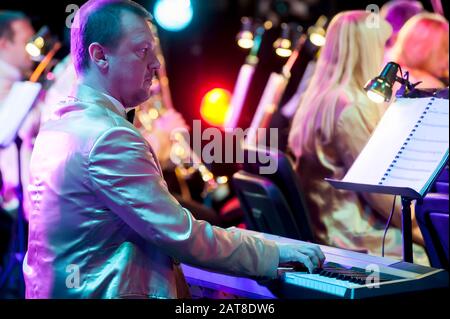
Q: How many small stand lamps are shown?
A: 5